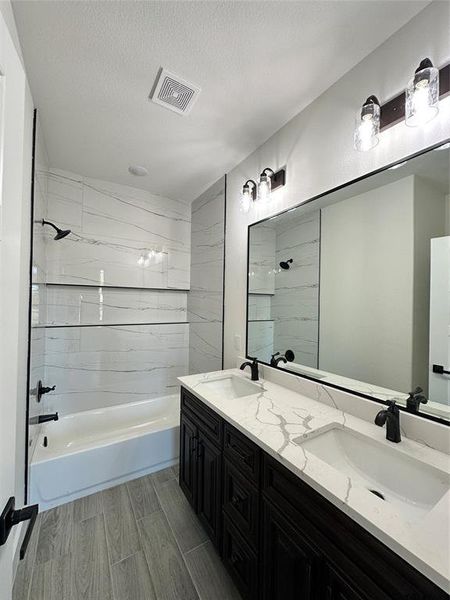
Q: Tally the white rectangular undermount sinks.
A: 2